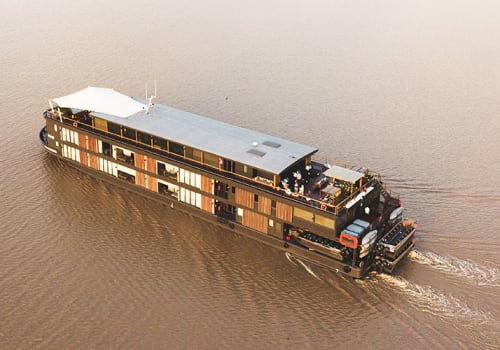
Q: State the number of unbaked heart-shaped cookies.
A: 0